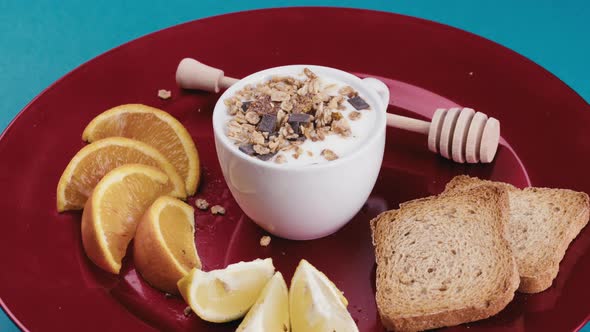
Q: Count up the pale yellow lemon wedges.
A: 3